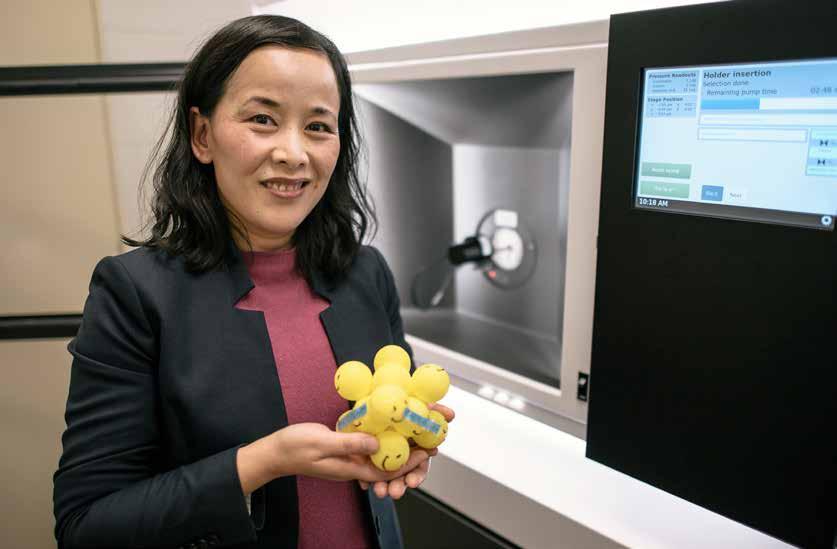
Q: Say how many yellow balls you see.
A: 10